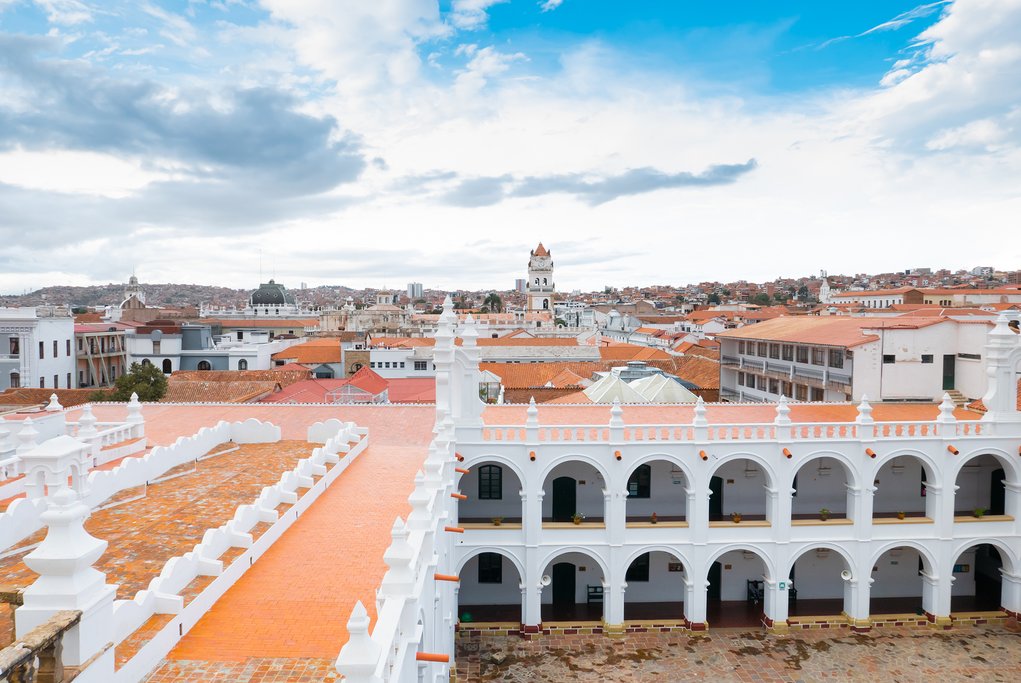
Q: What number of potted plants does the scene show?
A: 7